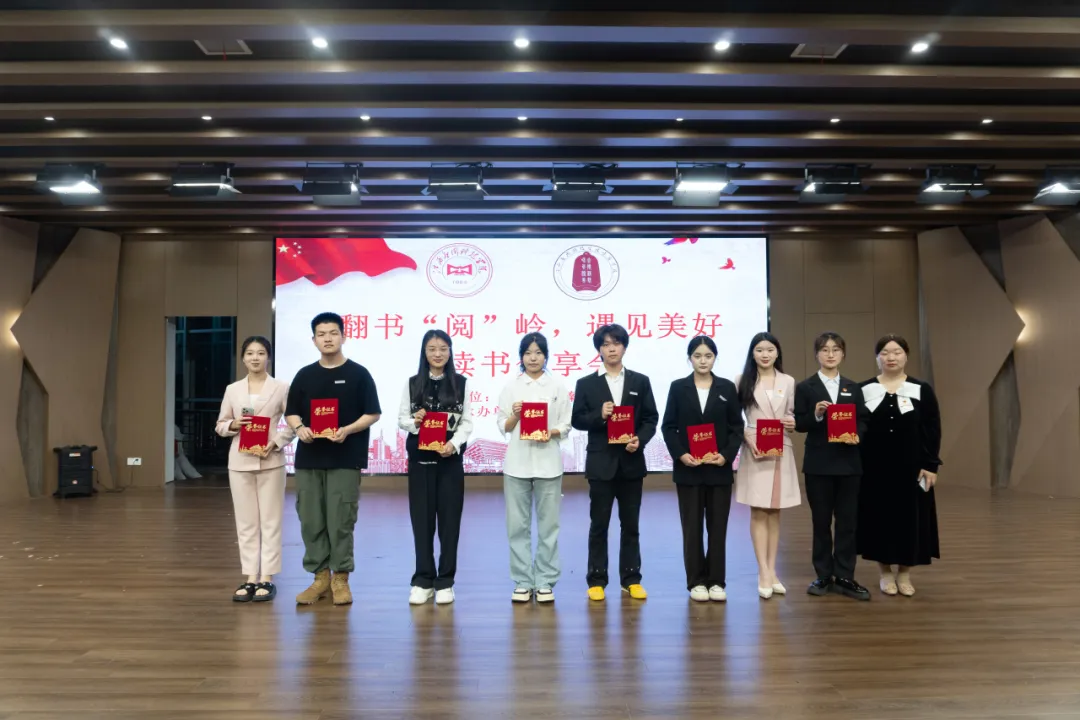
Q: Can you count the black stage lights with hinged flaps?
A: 9